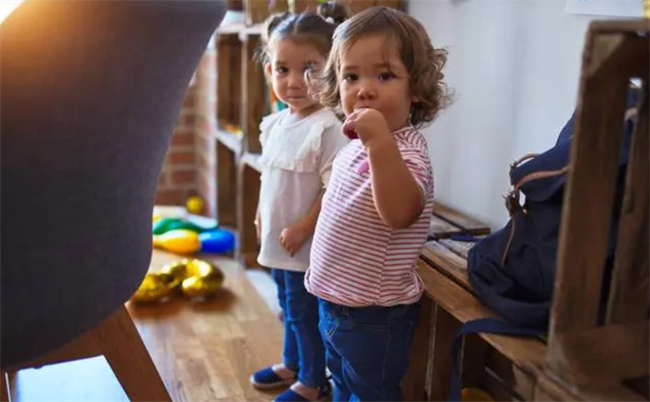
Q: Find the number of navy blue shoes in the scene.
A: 2